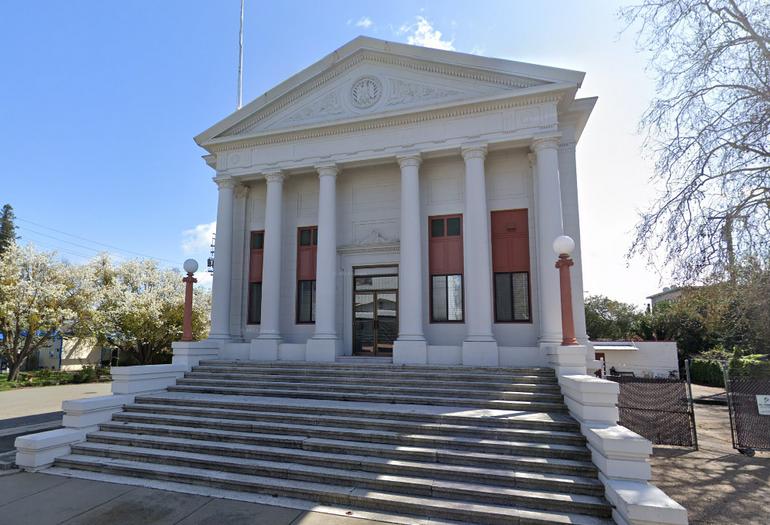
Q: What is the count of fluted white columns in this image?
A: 6